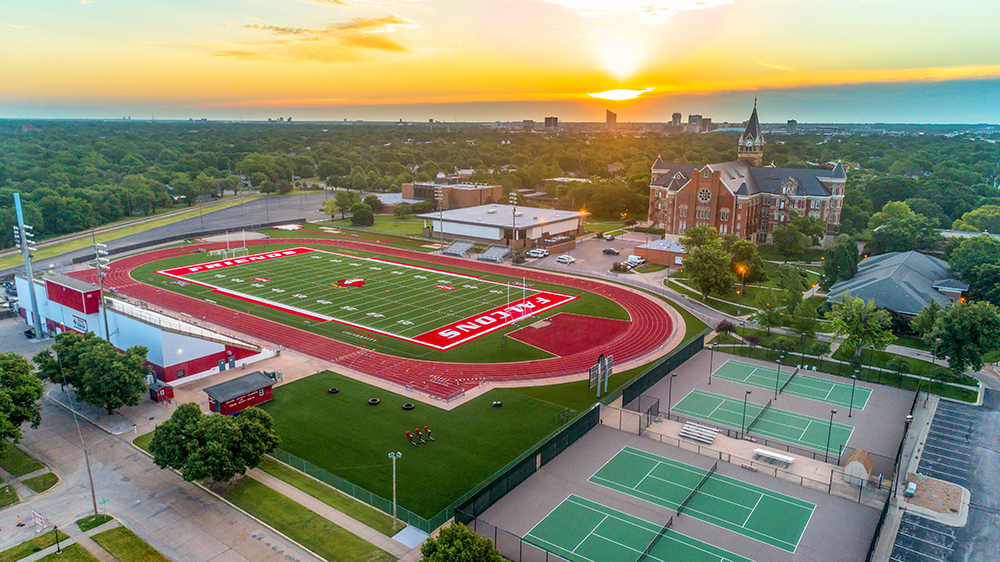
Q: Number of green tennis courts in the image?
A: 4